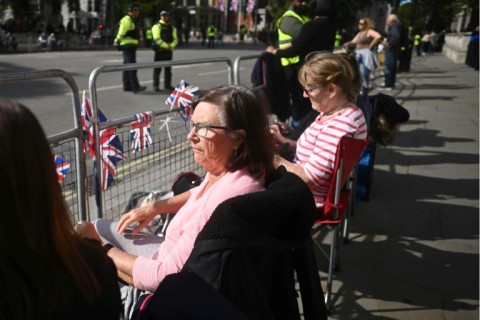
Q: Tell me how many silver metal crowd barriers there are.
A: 3